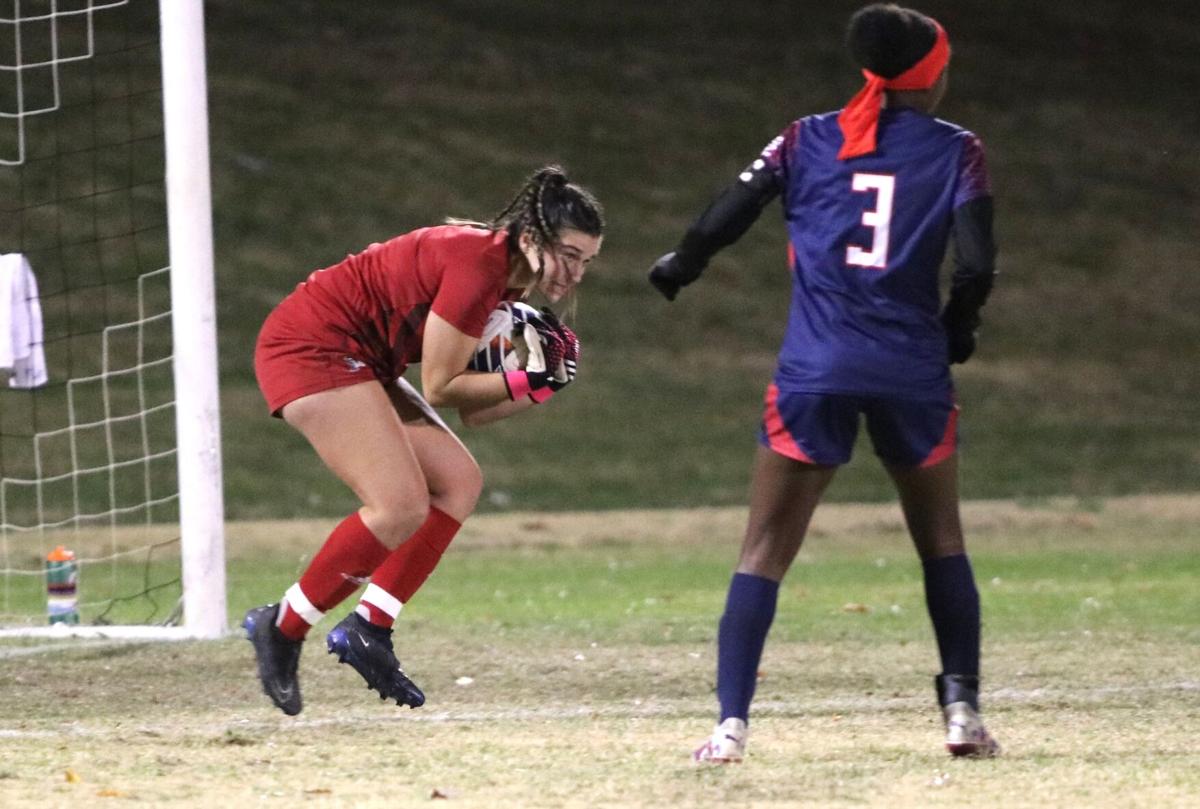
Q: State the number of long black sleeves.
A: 2